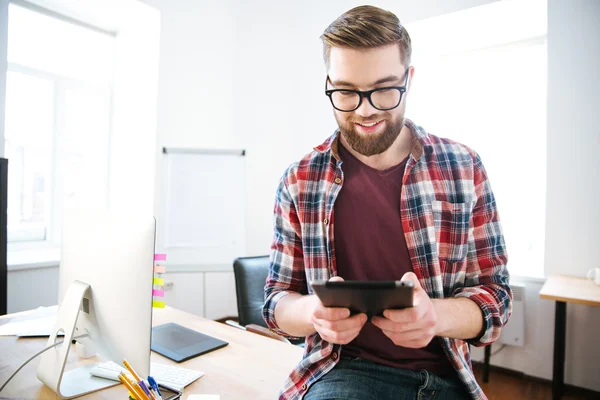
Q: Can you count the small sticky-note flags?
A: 5